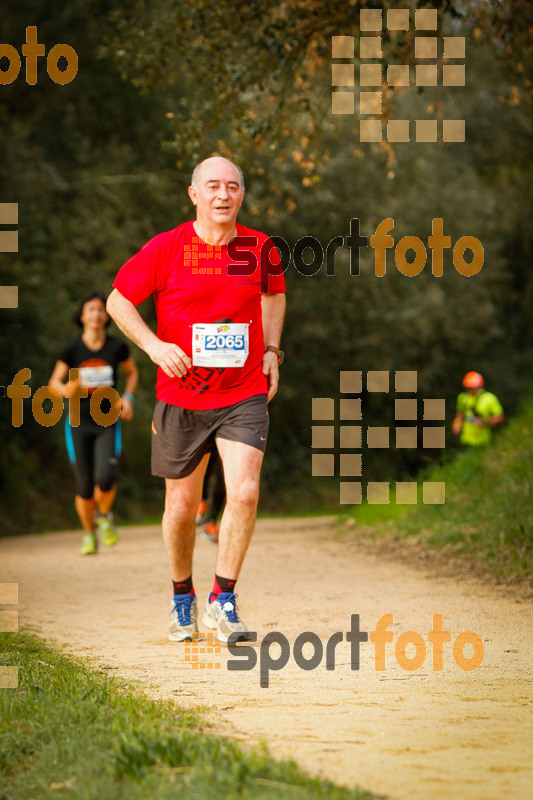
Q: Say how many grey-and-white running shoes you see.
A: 2